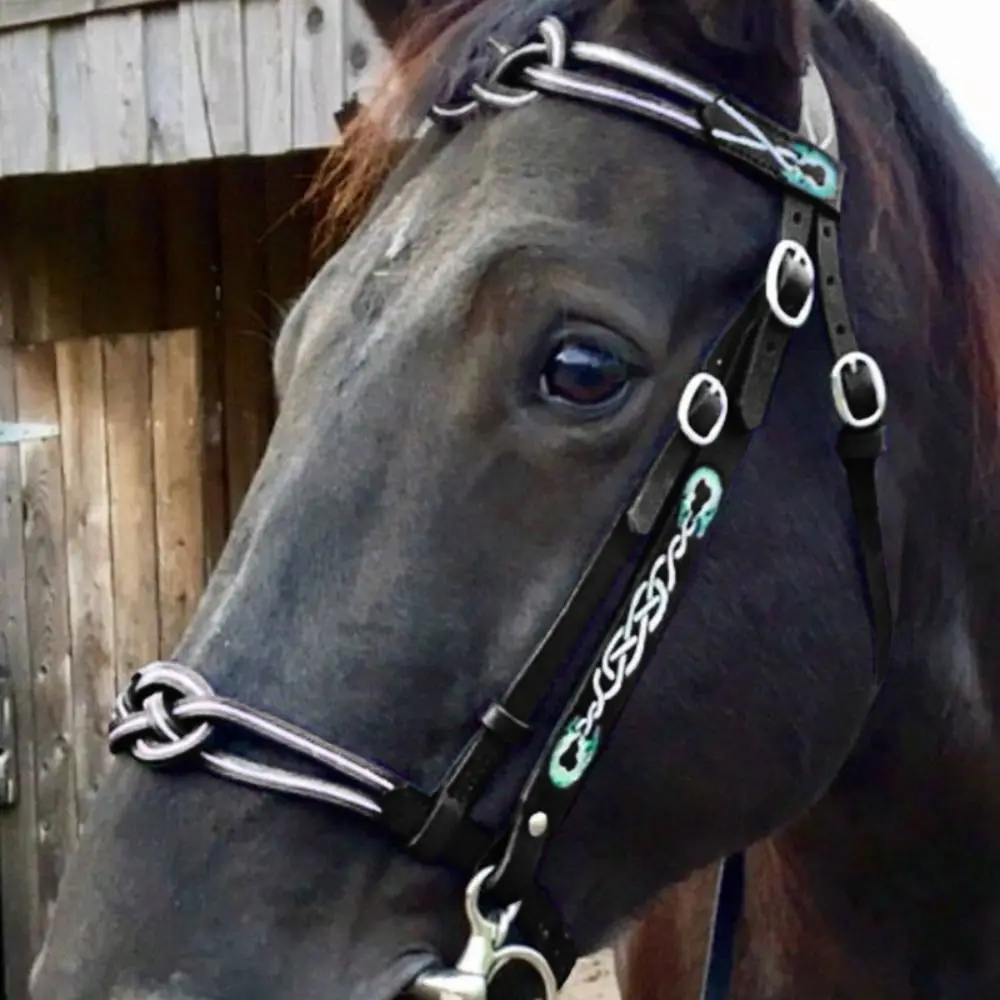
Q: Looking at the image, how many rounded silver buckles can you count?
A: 3